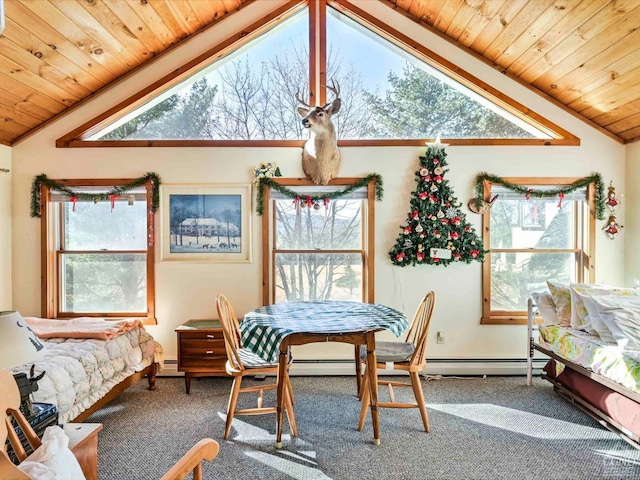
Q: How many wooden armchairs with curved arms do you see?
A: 1